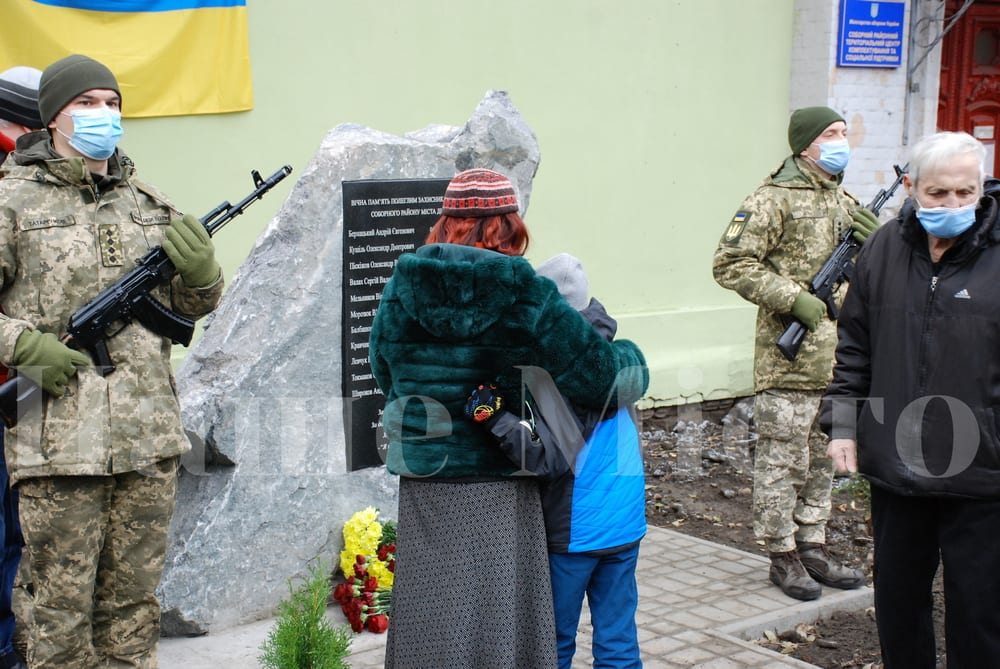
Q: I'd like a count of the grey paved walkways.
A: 1